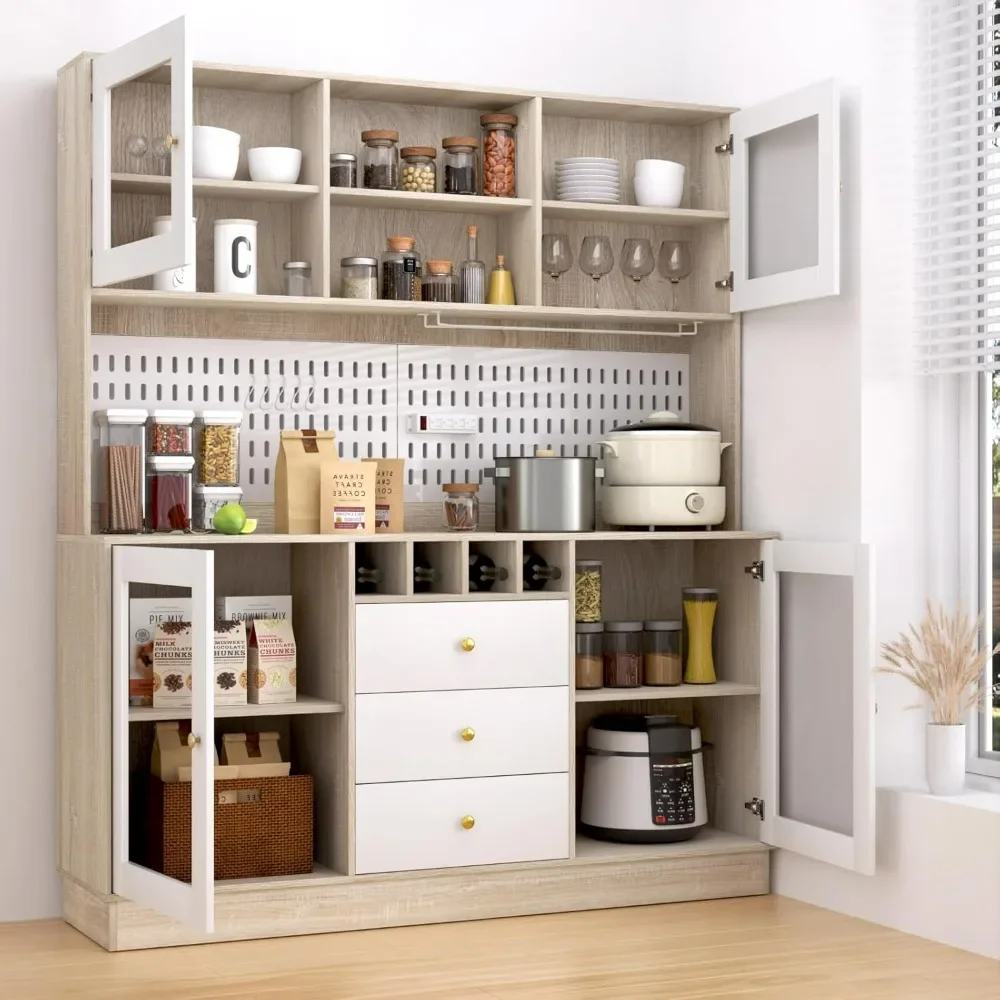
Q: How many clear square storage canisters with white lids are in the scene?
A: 5